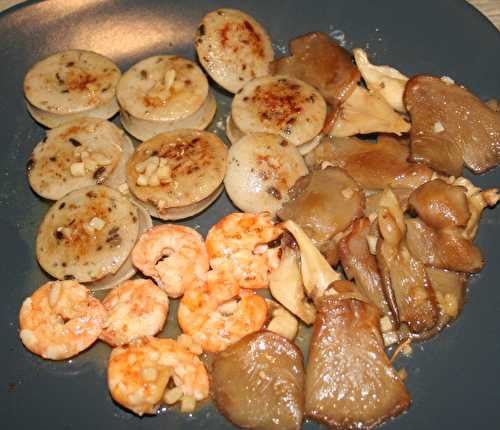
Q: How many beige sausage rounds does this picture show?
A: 8